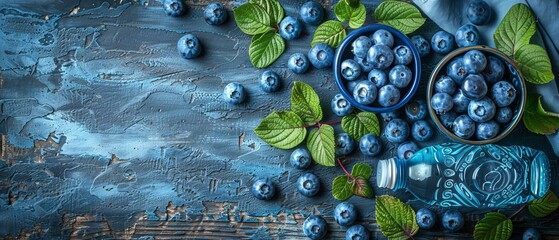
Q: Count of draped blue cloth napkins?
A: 1